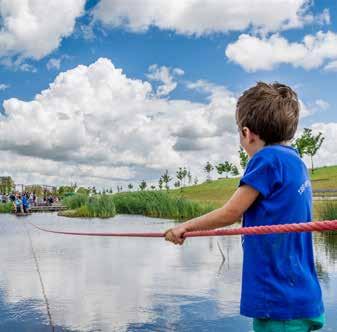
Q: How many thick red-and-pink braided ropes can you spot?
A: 1